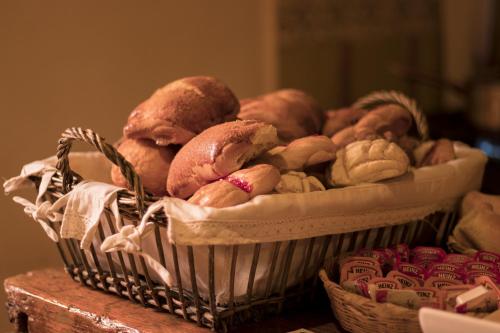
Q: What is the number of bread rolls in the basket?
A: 11